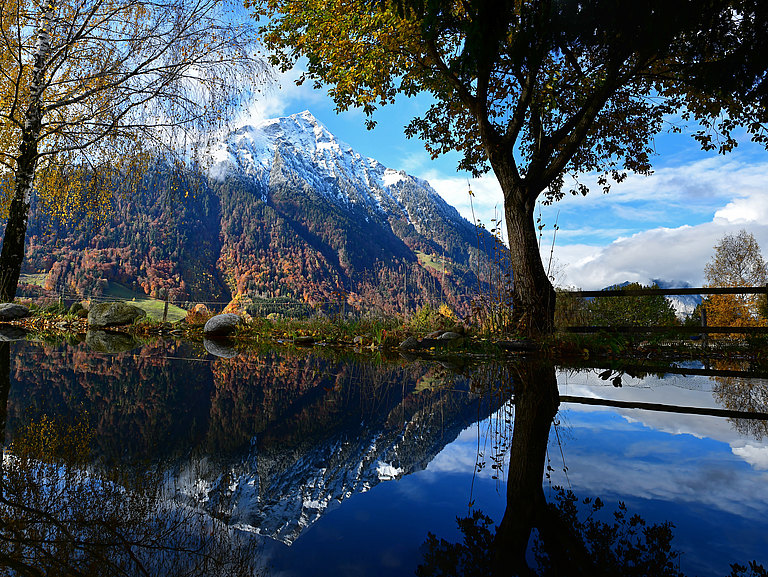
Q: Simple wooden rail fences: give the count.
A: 1